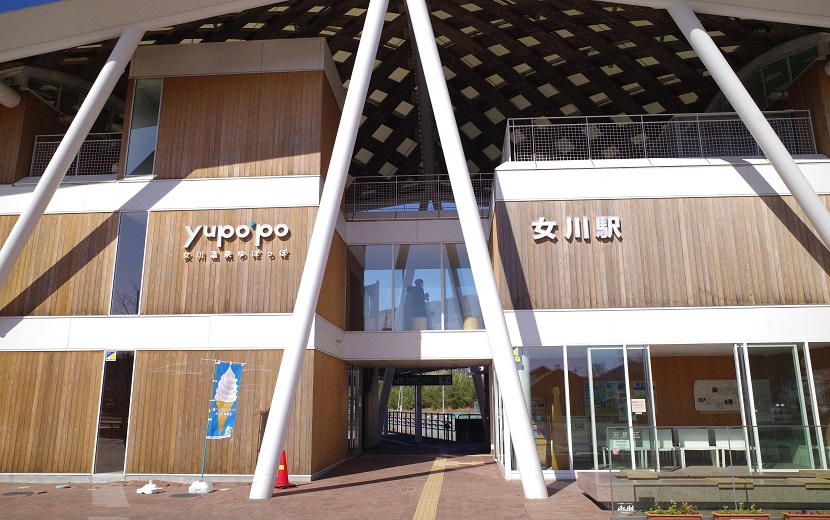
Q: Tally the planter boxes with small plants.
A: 3